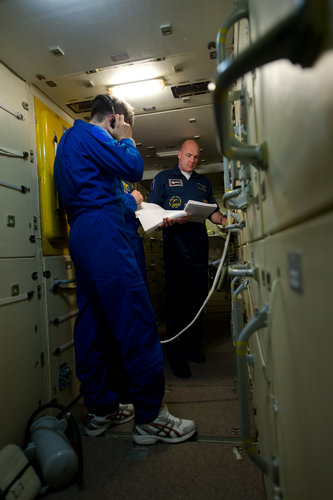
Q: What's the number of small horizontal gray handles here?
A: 7